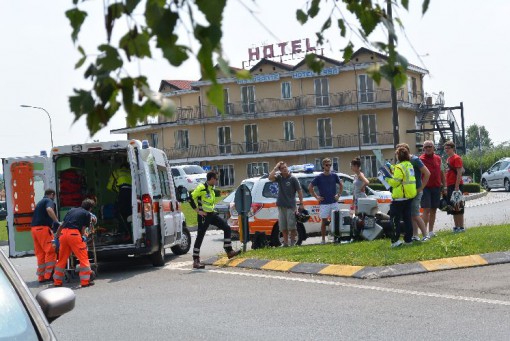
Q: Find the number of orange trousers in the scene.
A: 2